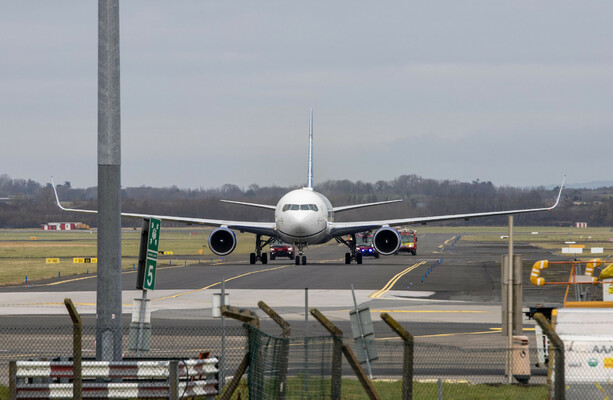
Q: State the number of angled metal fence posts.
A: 6